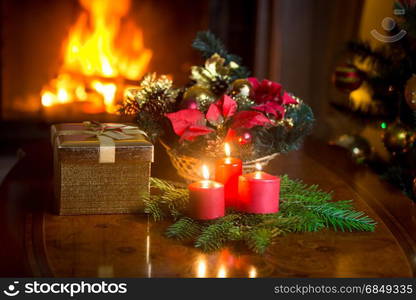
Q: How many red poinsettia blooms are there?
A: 2